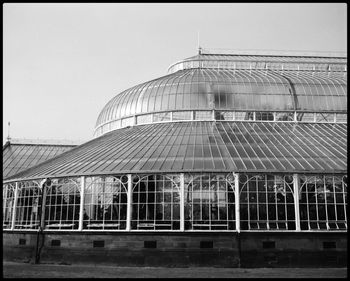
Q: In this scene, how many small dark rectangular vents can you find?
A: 7